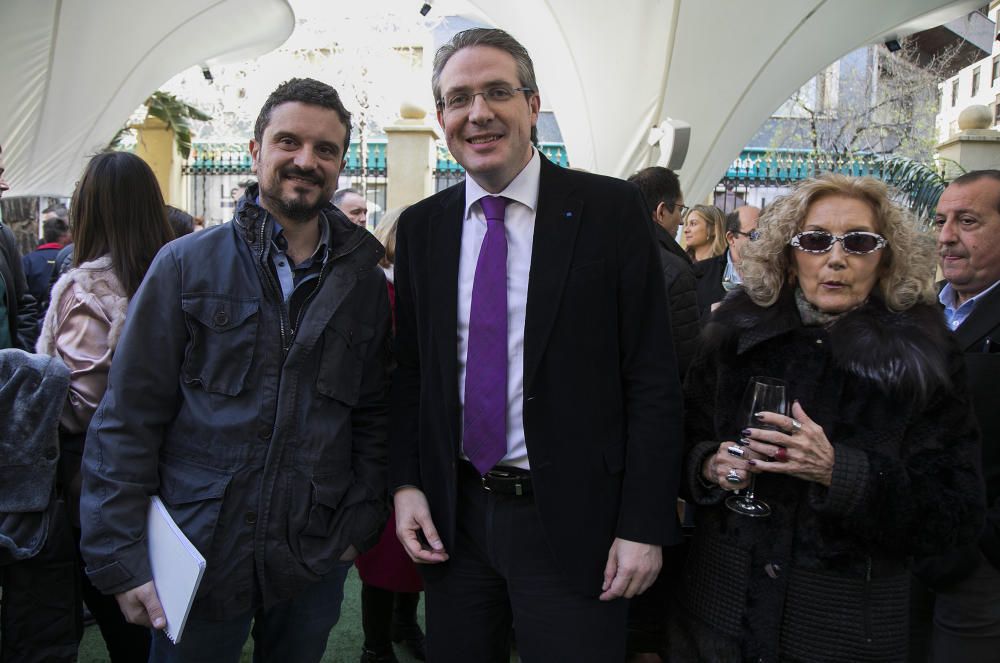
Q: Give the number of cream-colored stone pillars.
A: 3